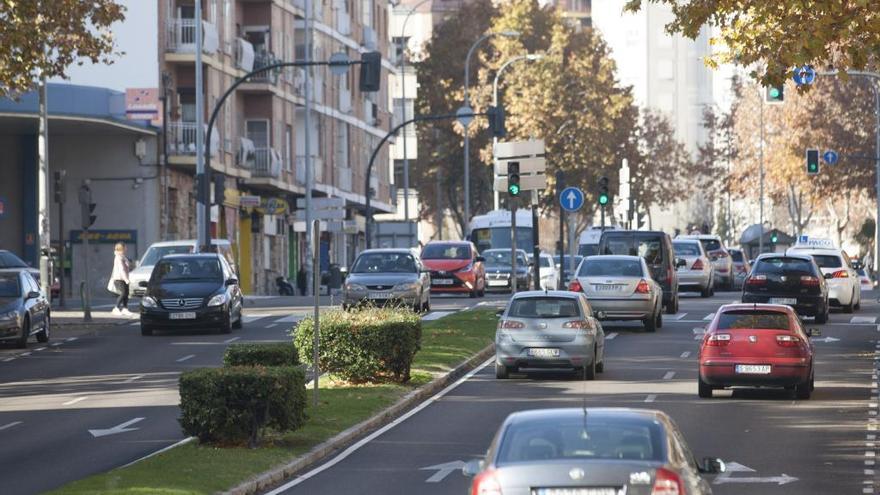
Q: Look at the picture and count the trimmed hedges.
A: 3